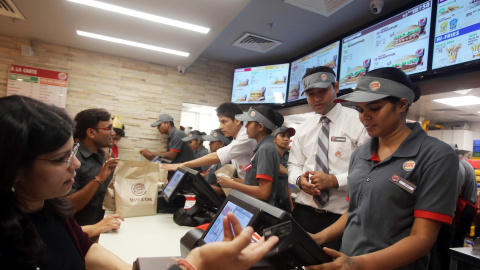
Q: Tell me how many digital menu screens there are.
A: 4